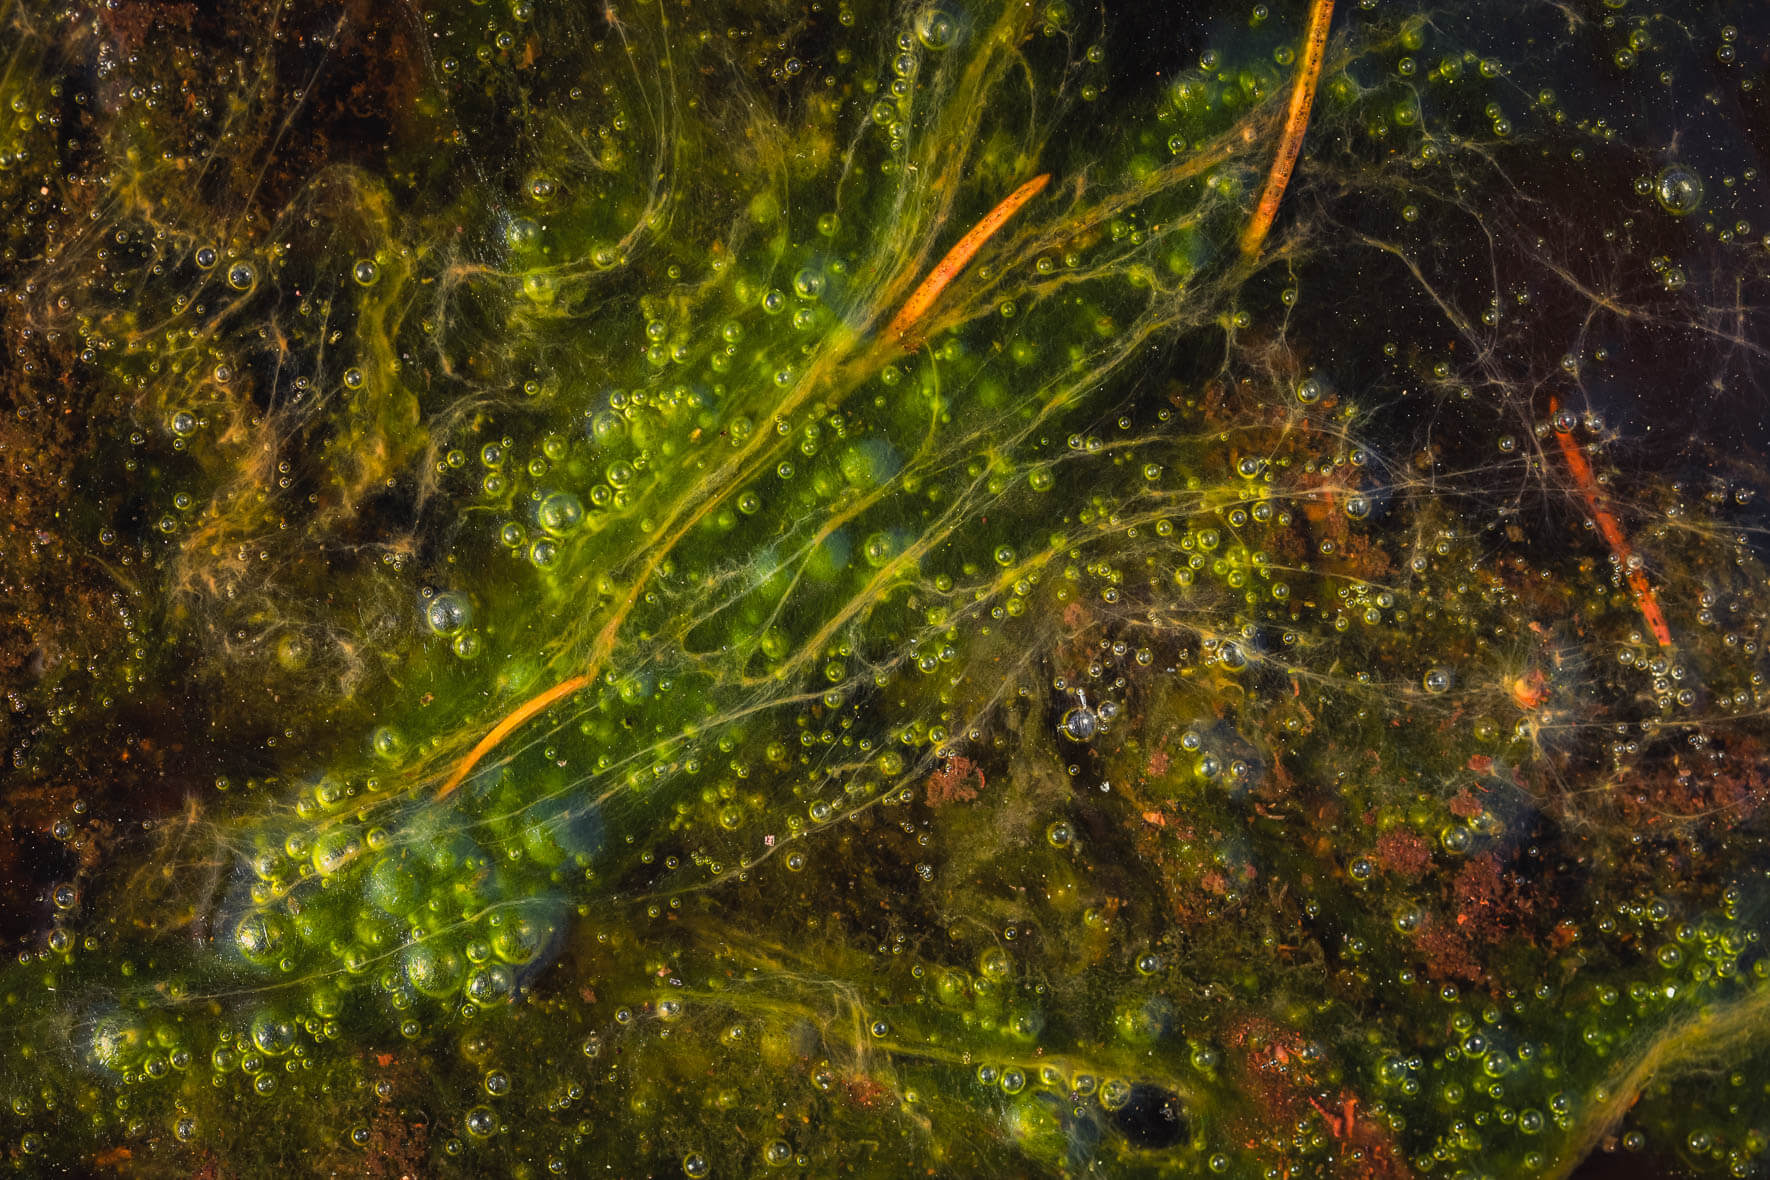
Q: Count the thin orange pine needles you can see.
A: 4